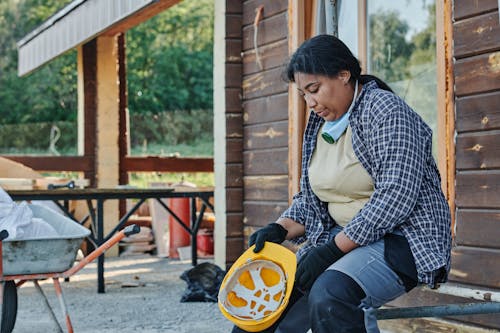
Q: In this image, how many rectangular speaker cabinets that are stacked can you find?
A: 0